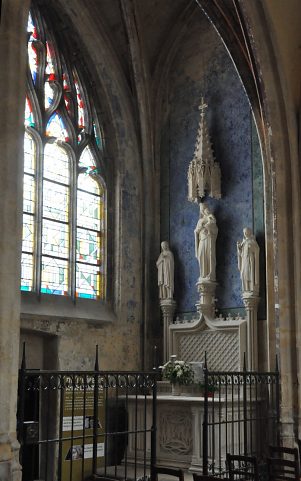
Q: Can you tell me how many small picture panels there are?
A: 2